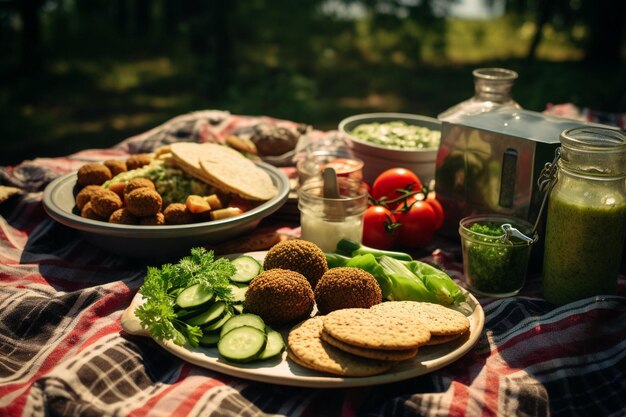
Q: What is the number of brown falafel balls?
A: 14